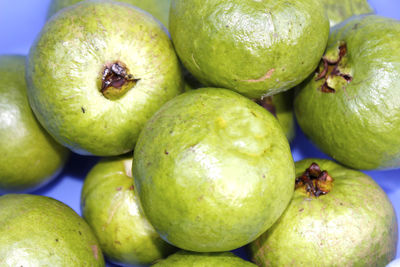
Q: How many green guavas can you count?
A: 12